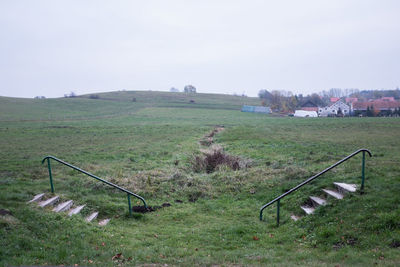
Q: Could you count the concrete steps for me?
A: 11